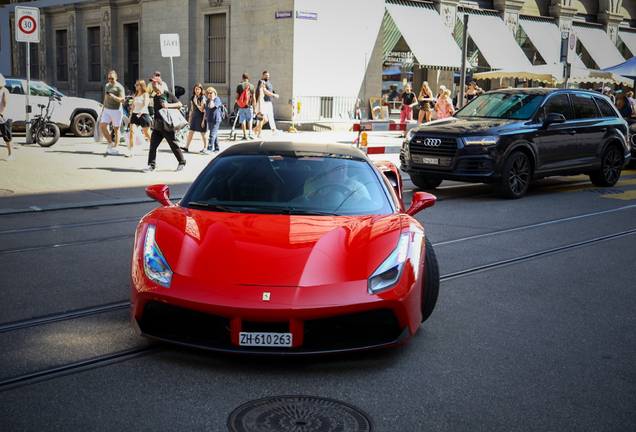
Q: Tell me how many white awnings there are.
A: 5